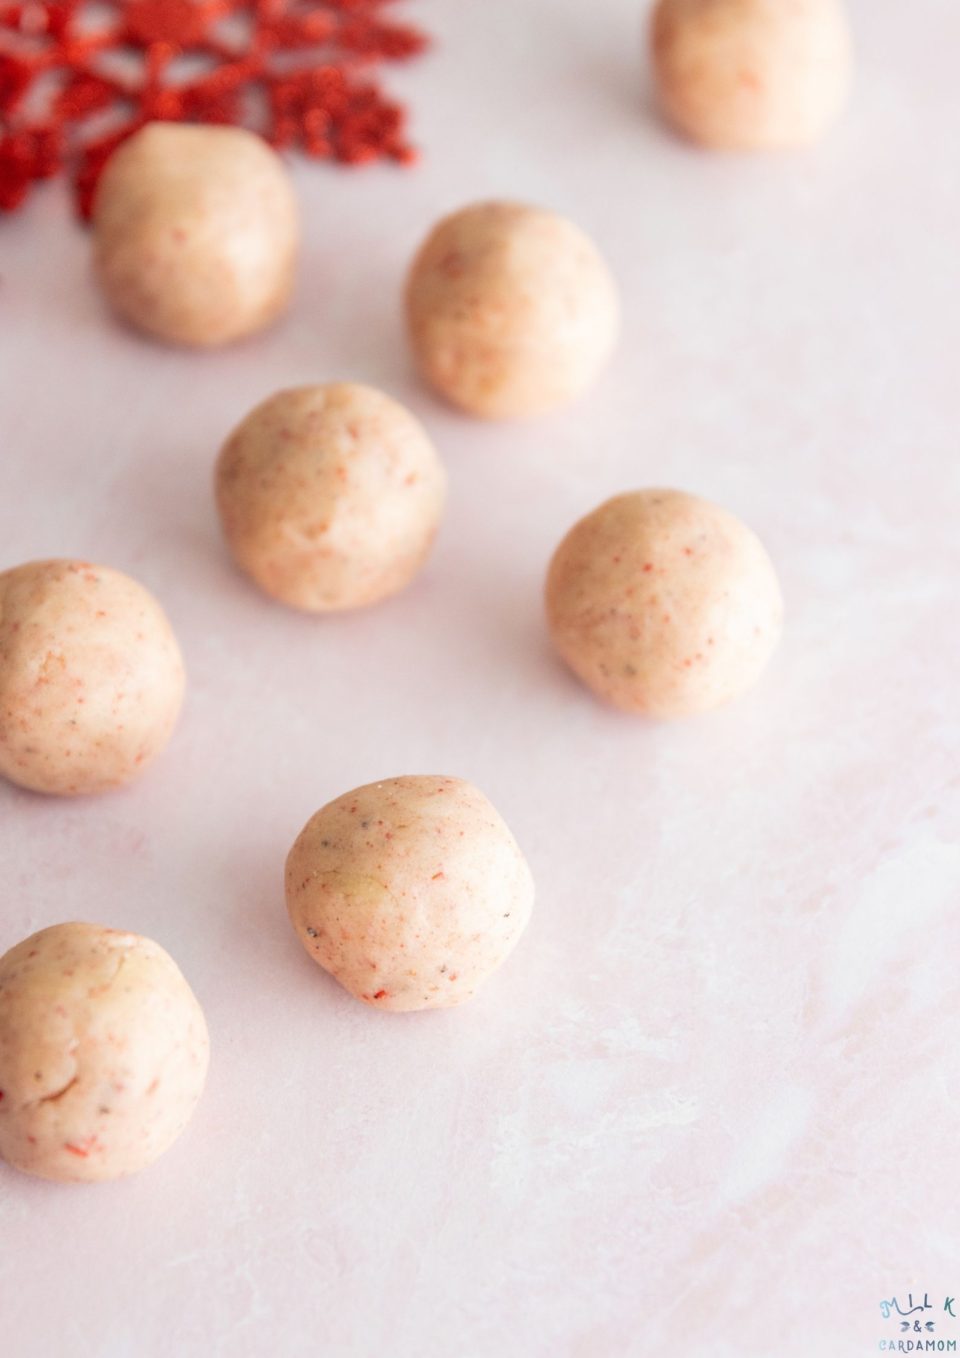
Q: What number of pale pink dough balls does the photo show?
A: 8